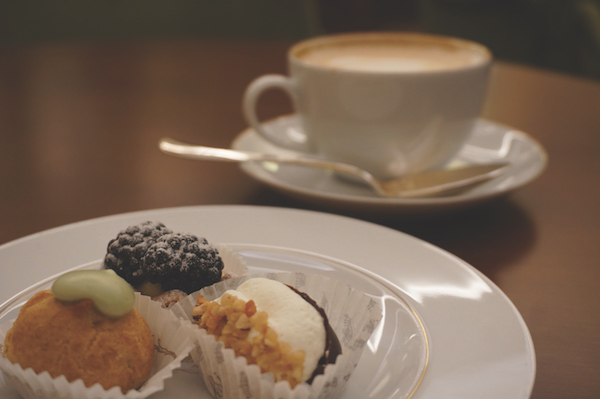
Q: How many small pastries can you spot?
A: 3